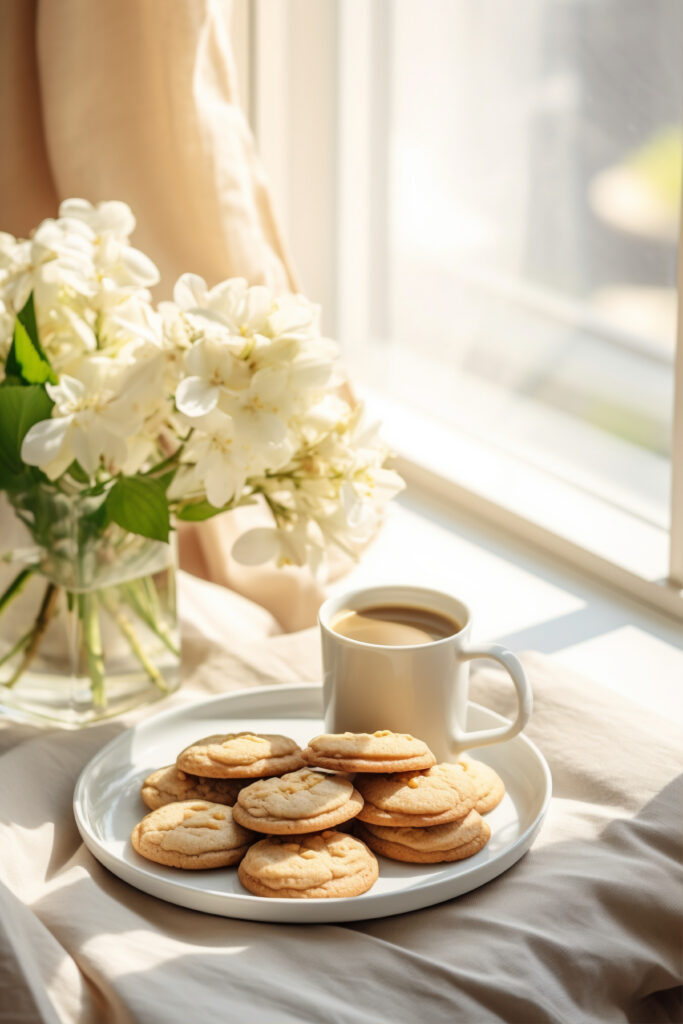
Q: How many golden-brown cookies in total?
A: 9